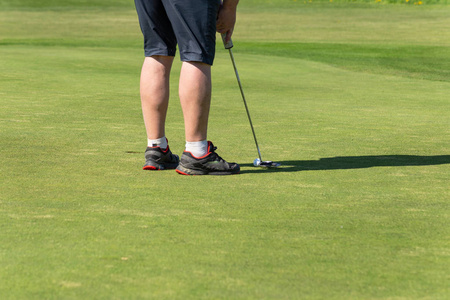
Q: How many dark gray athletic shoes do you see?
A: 2